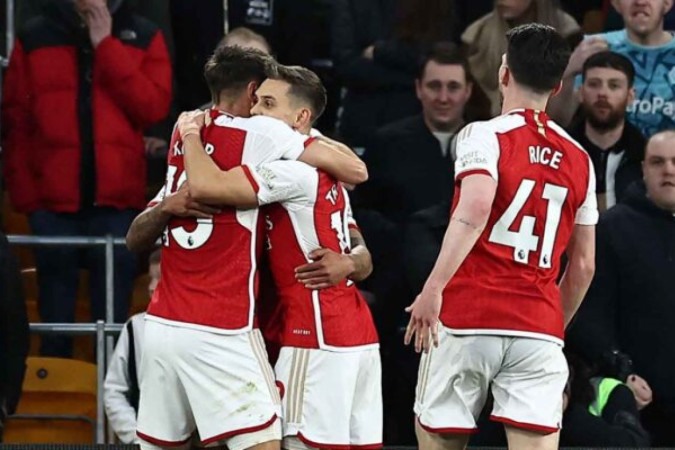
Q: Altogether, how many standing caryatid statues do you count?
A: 0